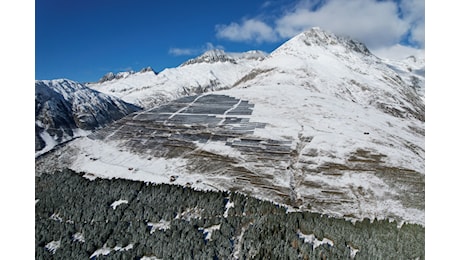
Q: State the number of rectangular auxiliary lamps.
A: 0